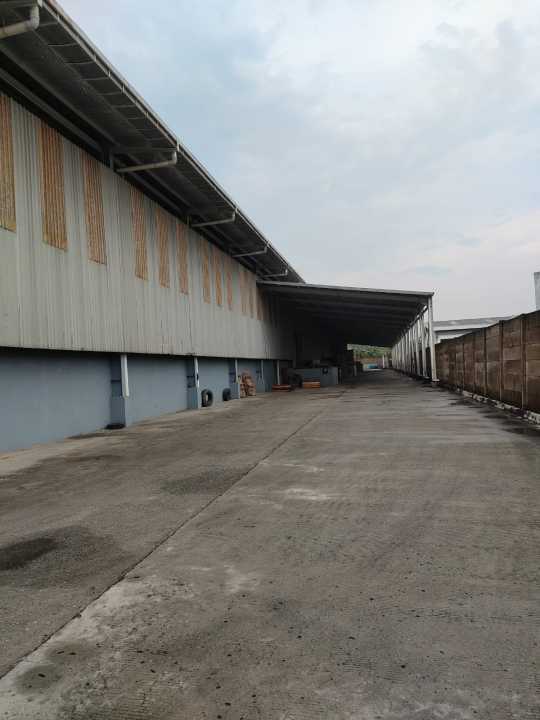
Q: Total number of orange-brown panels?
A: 12